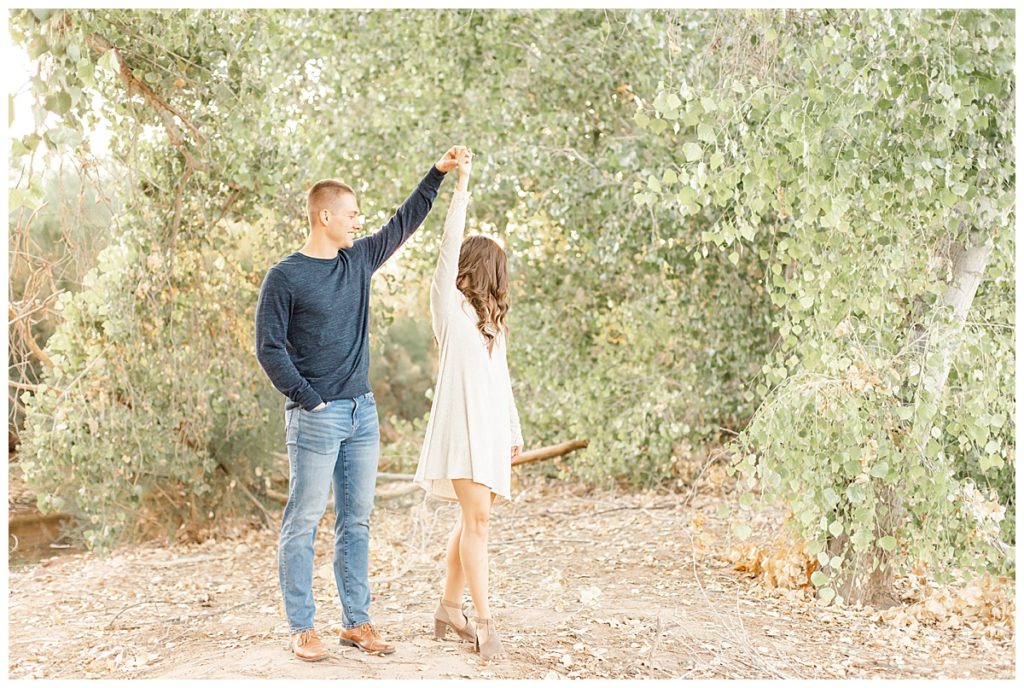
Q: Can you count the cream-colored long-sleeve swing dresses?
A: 1